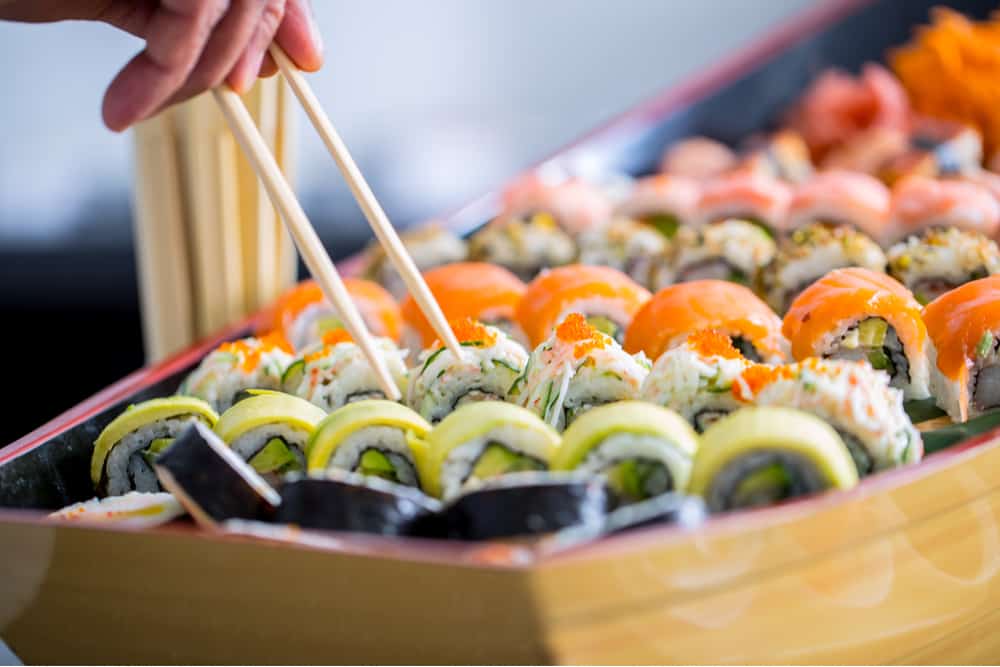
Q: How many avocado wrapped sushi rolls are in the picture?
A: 6